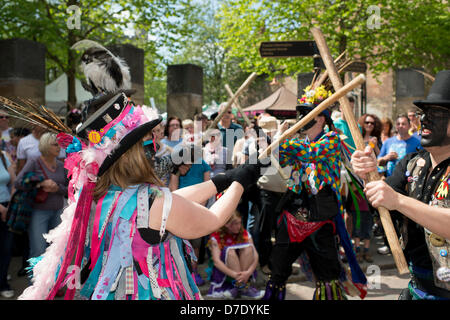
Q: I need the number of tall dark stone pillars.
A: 5